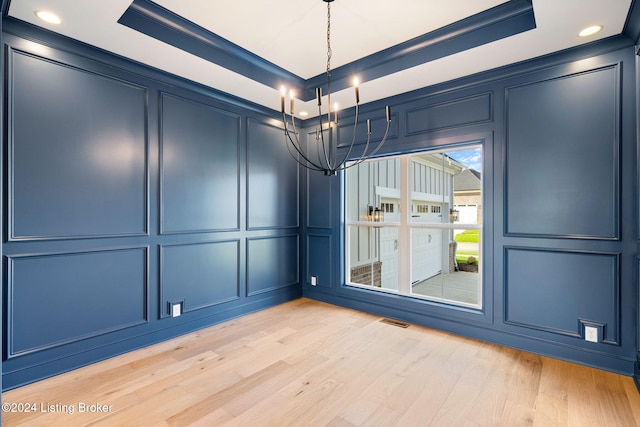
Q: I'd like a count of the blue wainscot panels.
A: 12